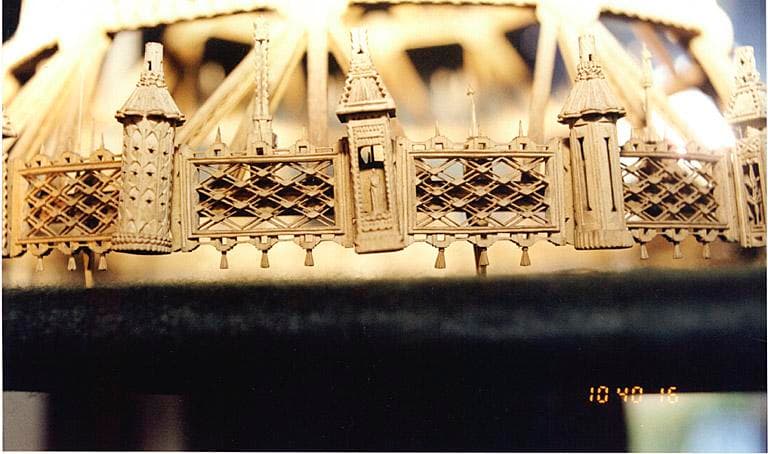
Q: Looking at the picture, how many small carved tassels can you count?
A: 12